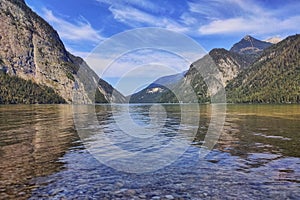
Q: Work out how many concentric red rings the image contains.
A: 0